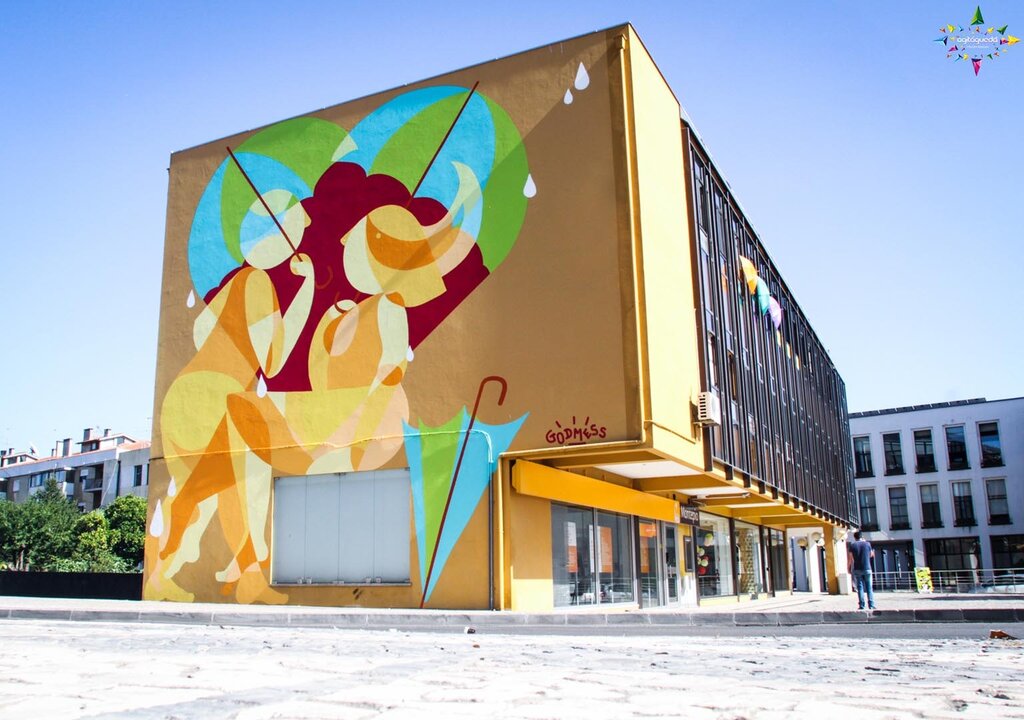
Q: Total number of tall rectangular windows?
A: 10